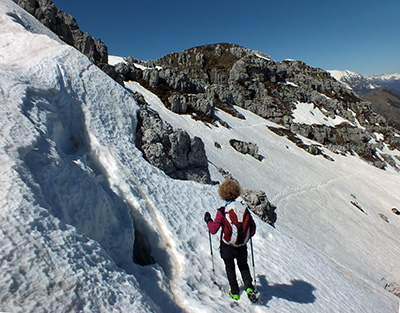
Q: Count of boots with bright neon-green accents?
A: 2